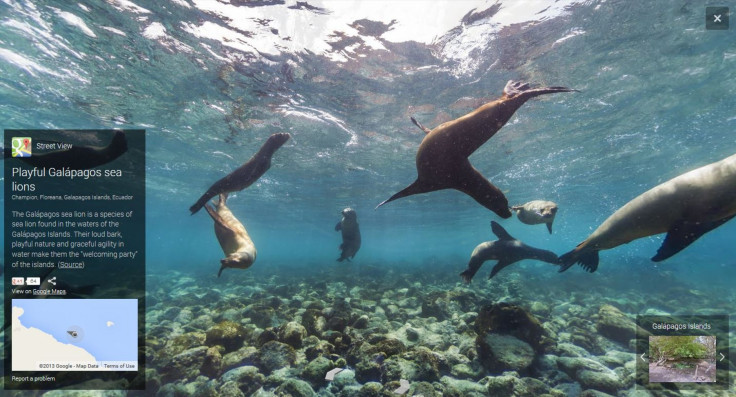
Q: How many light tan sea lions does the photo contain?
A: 3